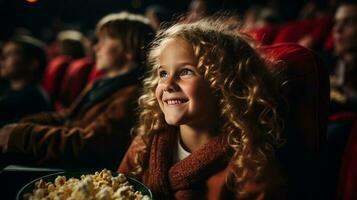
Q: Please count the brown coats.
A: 1